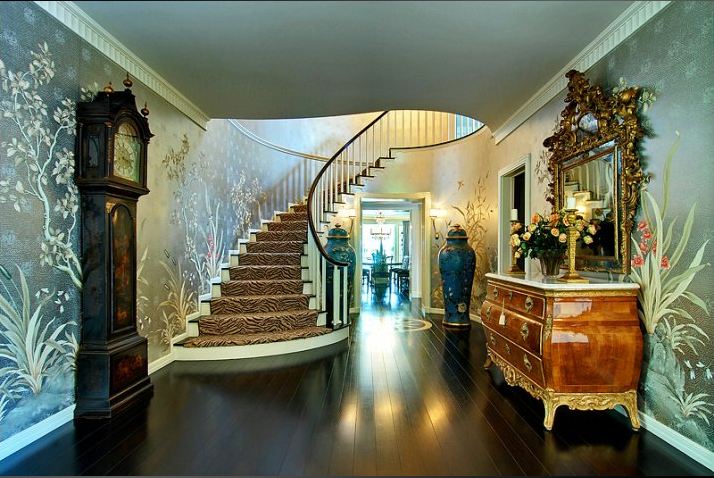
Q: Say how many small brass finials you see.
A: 3